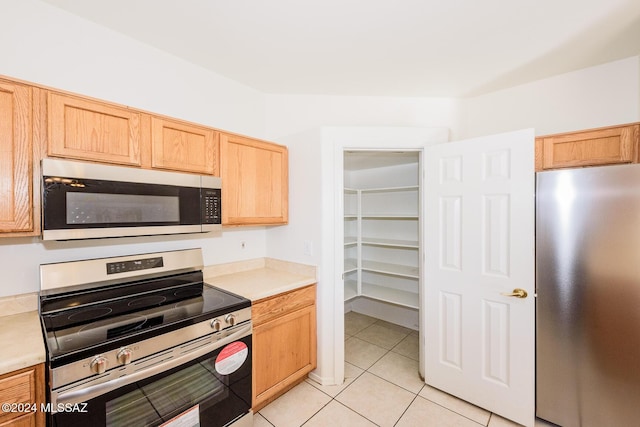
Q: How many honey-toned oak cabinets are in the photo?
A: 7